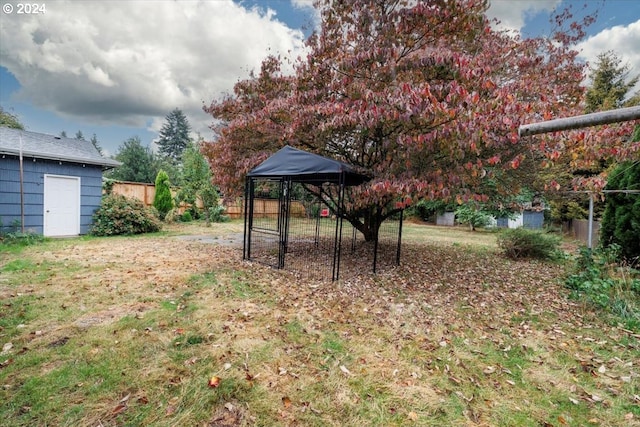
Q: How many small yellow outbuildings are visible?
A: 0